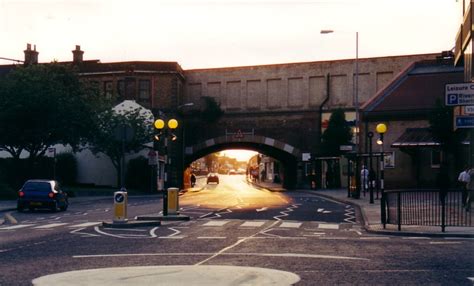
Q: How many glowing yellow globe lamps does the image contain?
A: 3